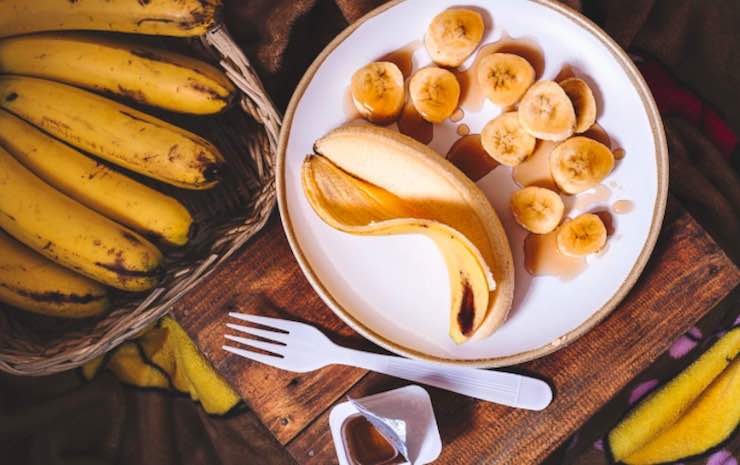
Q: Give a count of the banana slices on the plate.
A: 10